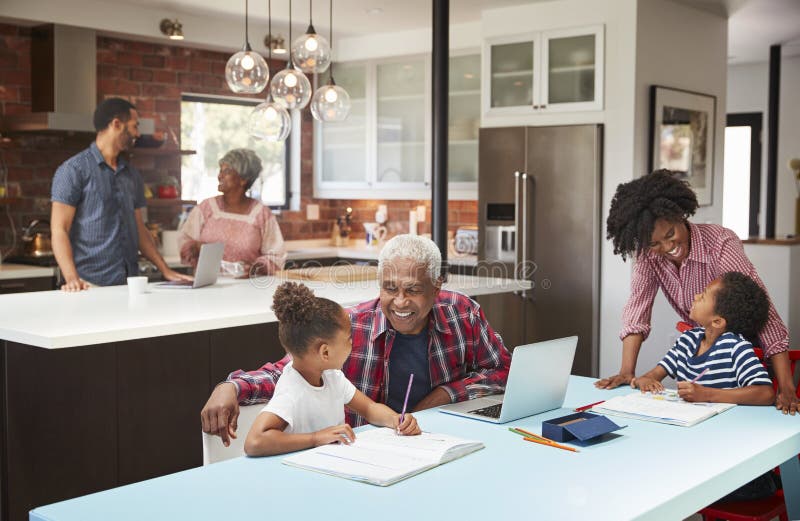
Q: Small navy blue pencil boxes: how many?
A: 1